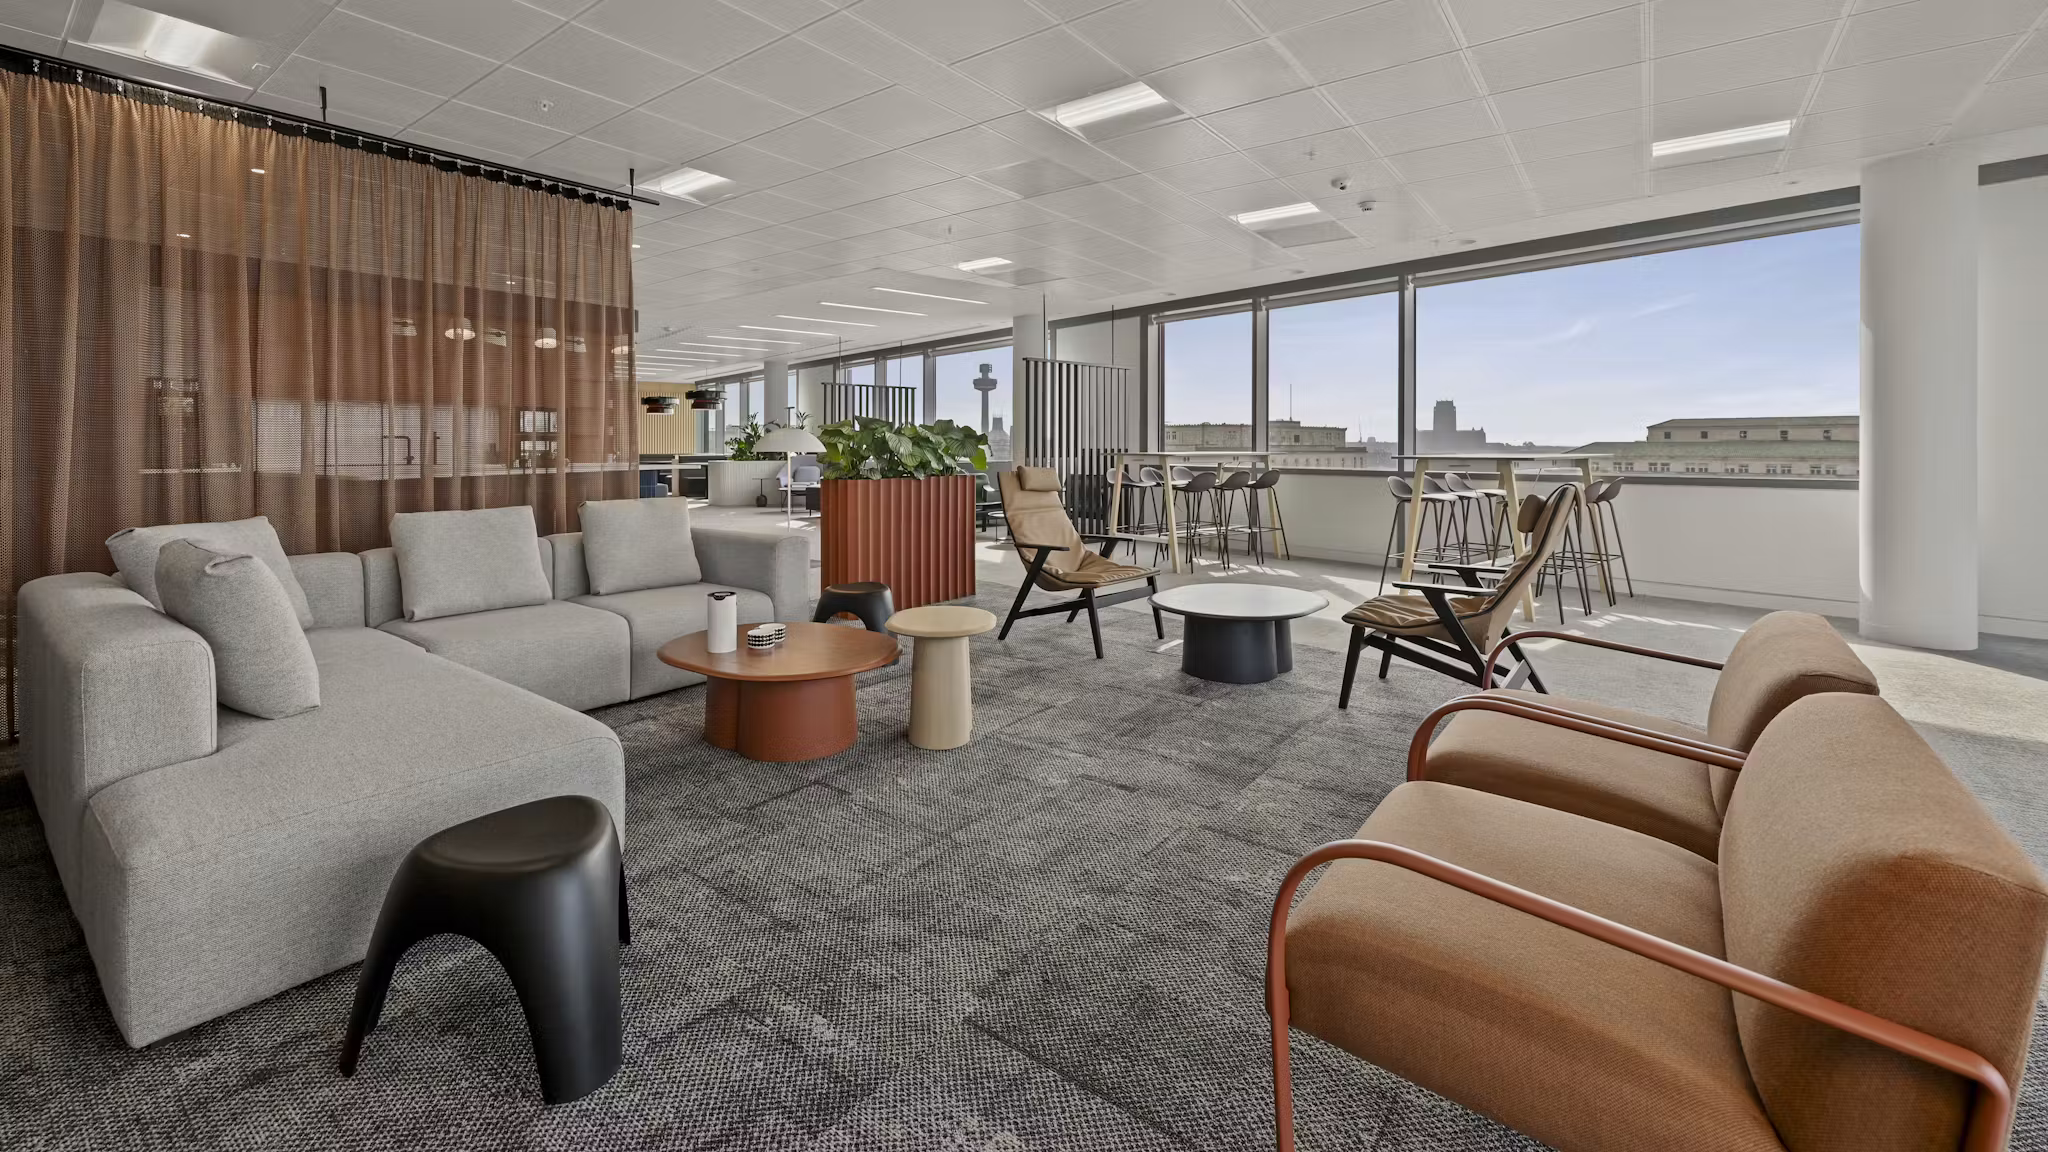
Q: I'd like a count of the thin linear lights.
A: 12